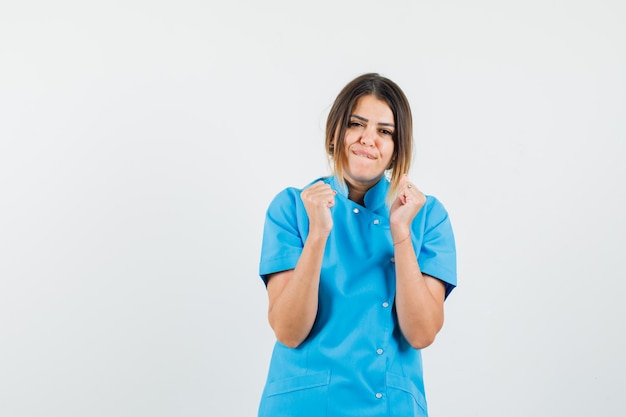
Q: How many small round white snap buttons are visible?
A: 6